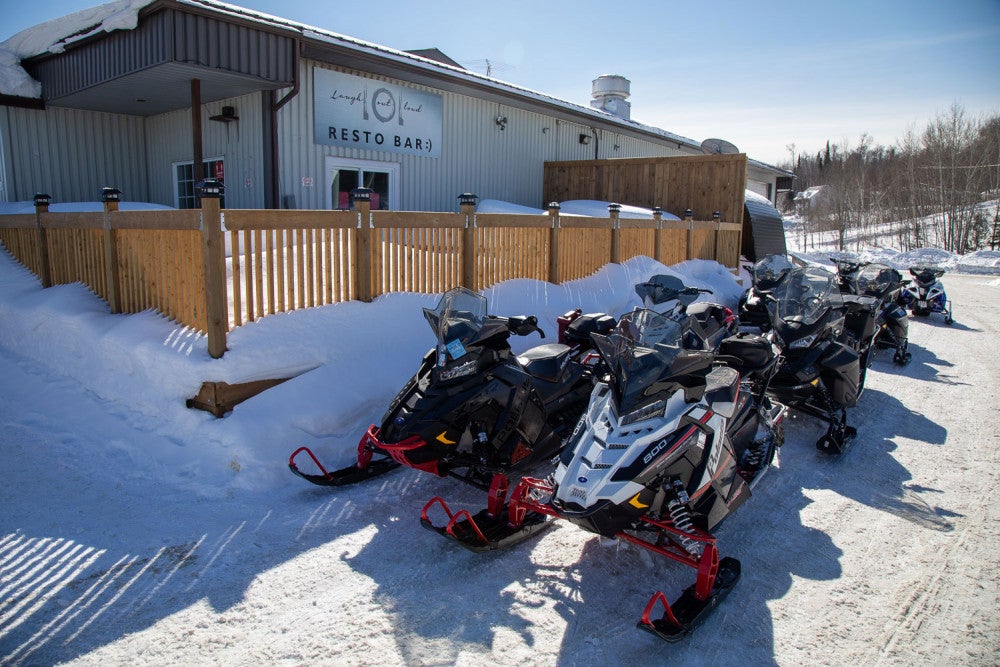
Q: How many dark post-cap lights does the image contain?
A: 10